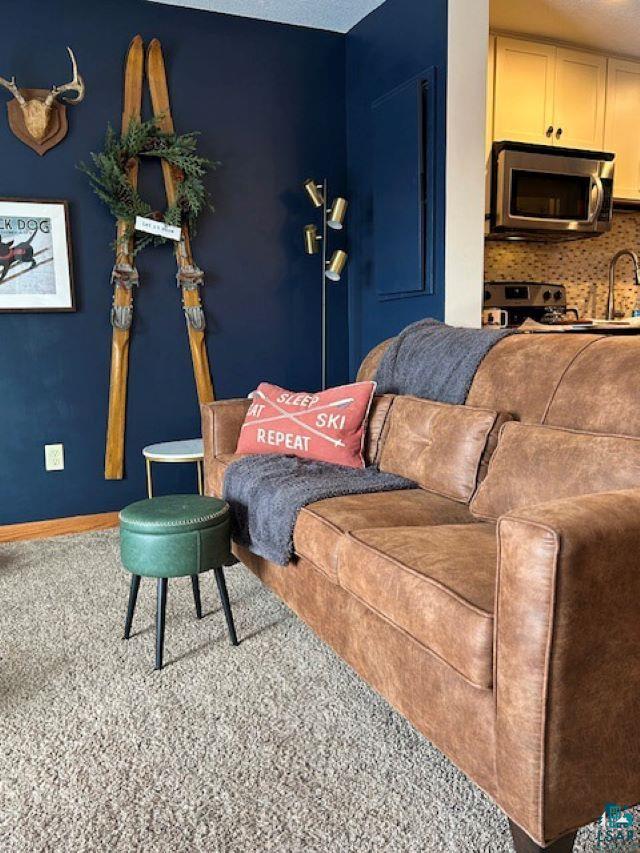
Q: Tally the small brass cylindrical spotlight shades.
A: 4